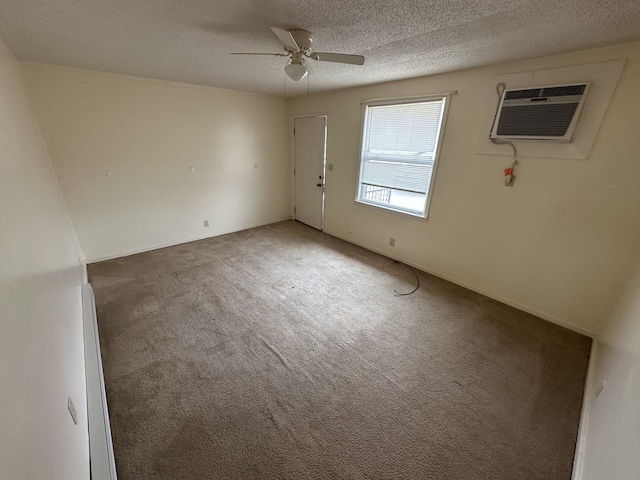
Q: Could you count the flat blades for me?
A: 4